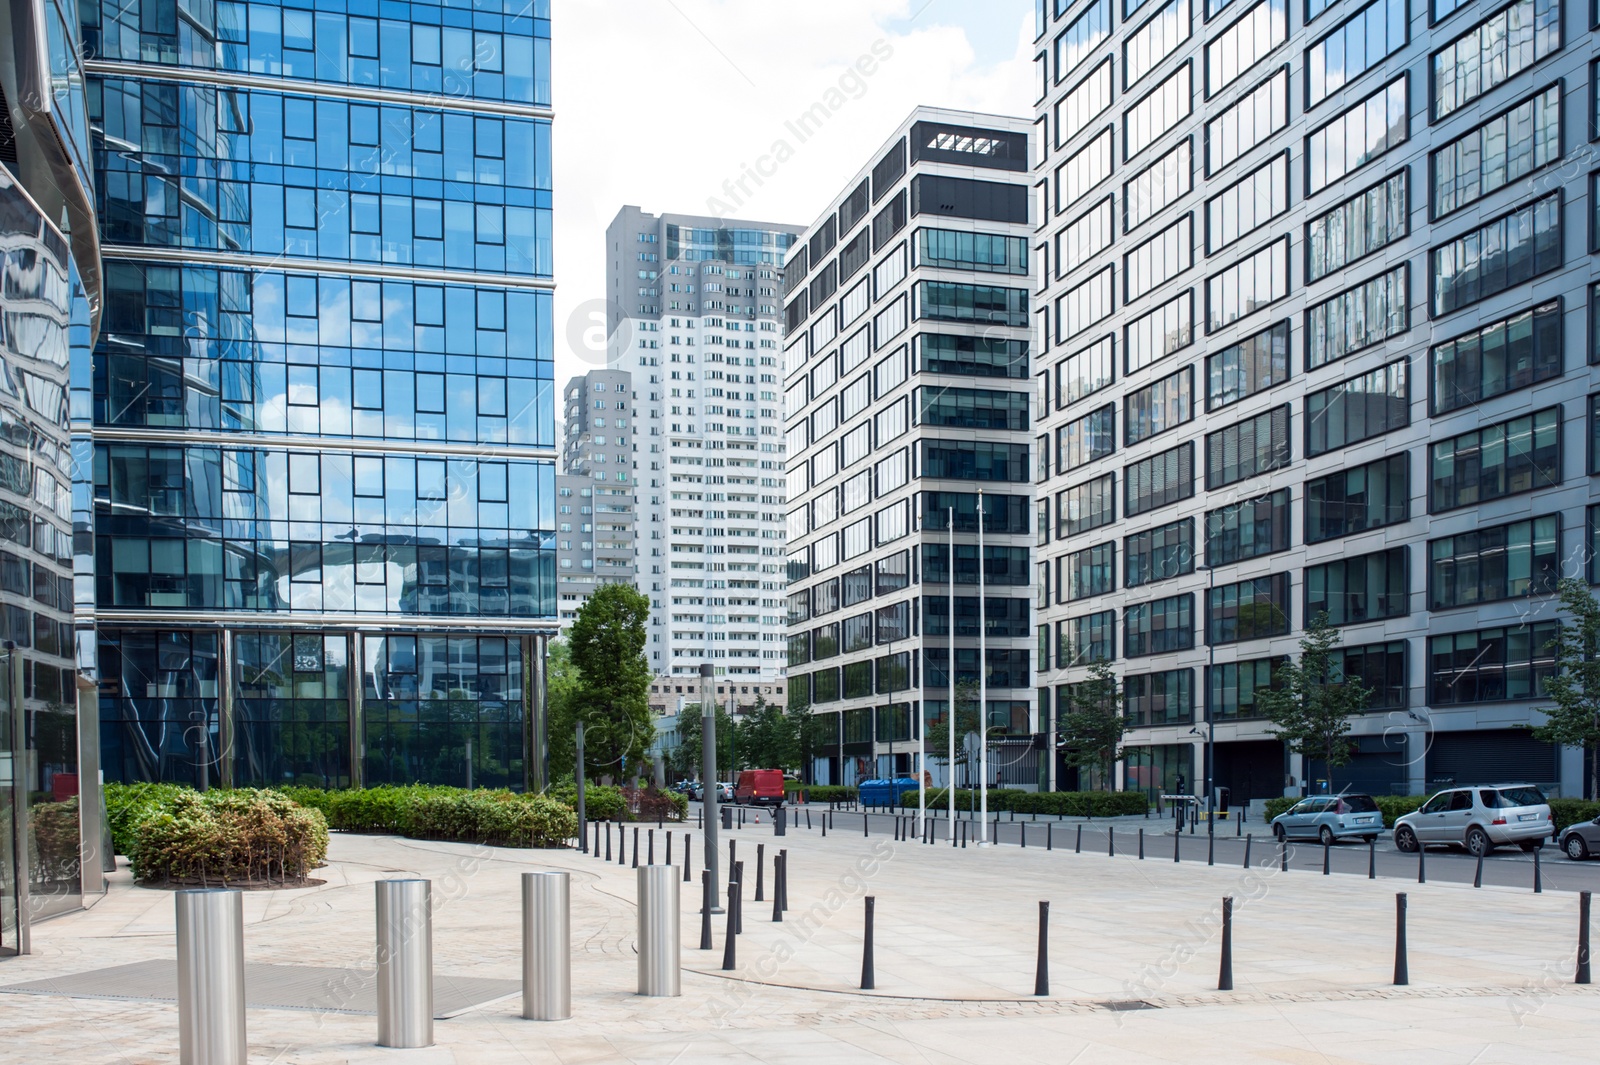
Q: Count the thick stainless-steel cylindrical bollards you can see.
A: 4